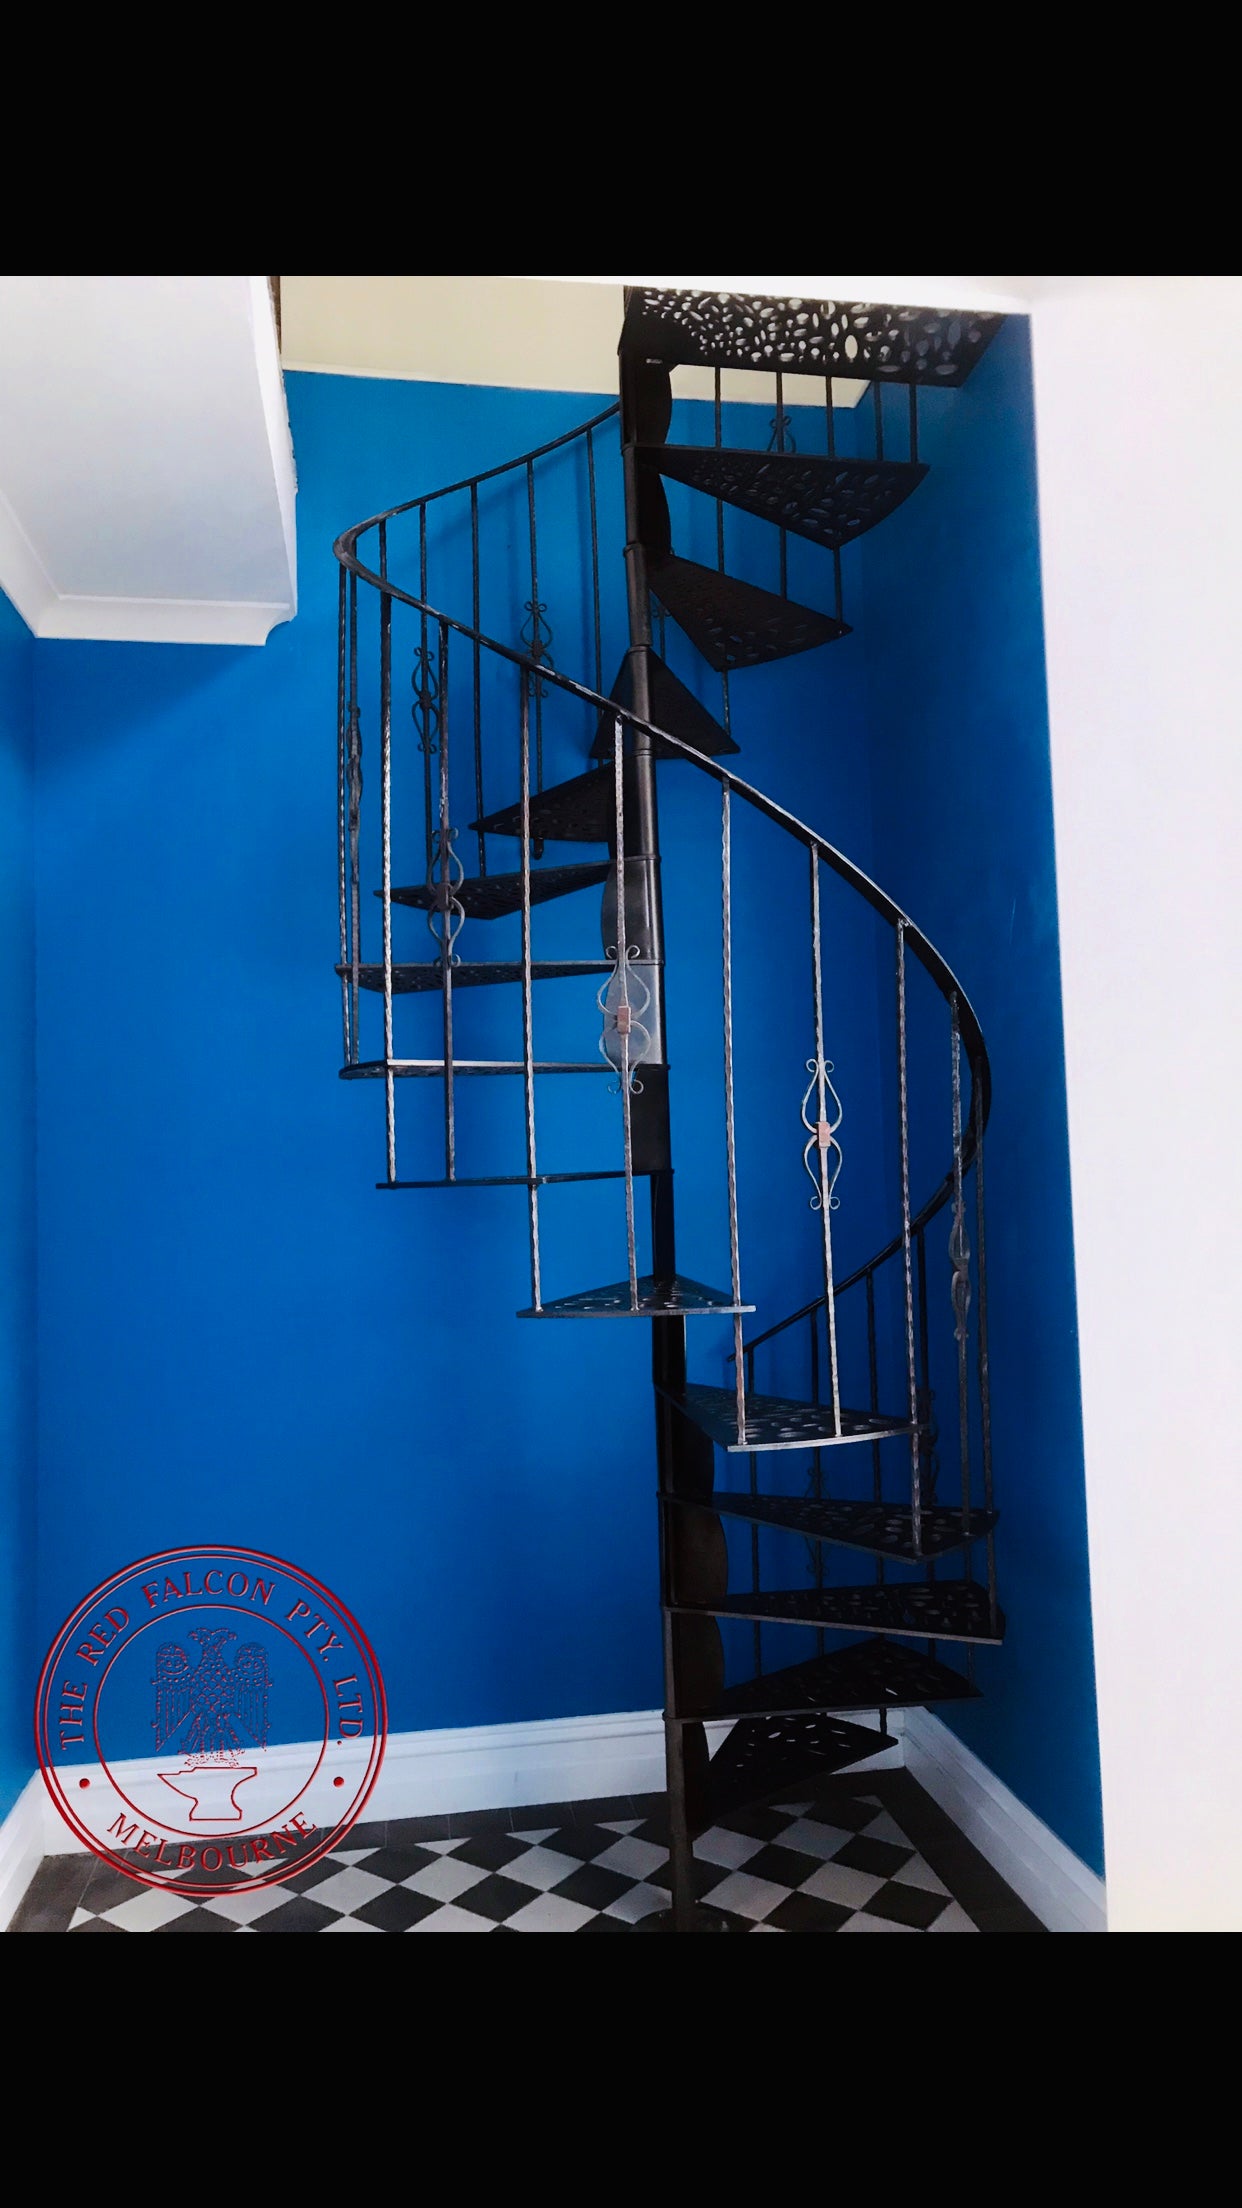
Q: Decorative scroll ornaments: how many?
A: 11